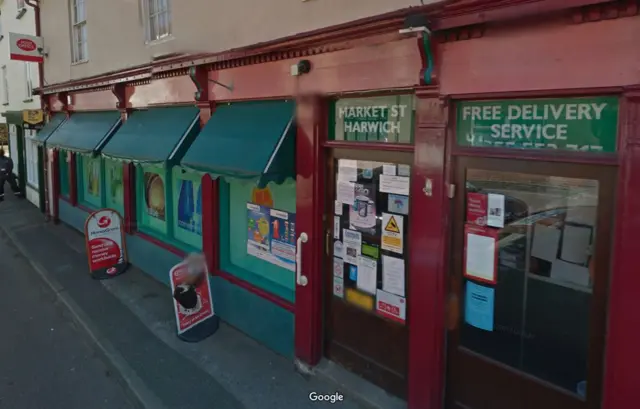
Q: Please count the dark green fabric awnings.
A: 4